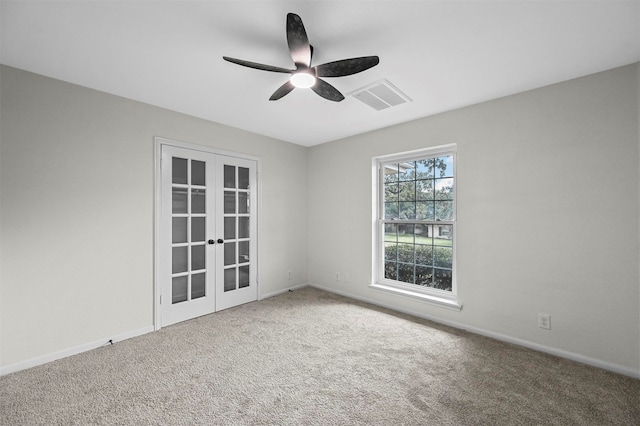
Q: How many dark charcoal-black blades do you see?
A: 5